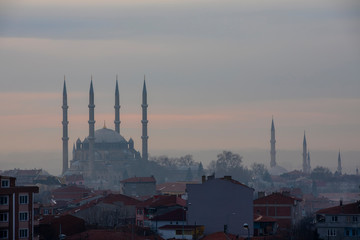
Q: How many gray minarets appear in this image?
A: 8